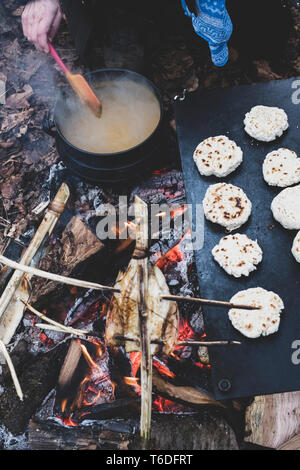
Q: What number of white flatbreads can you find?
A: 8